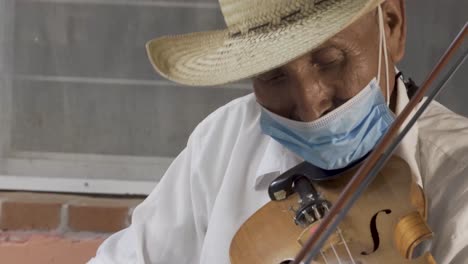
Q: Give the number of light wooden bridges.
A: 1